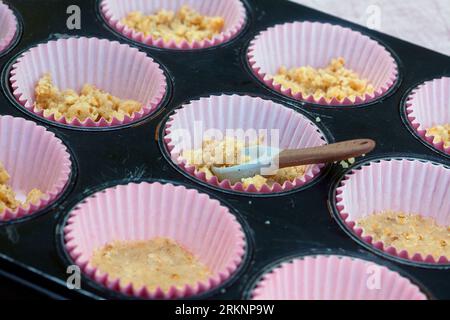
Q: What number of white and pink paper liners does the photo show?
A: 10